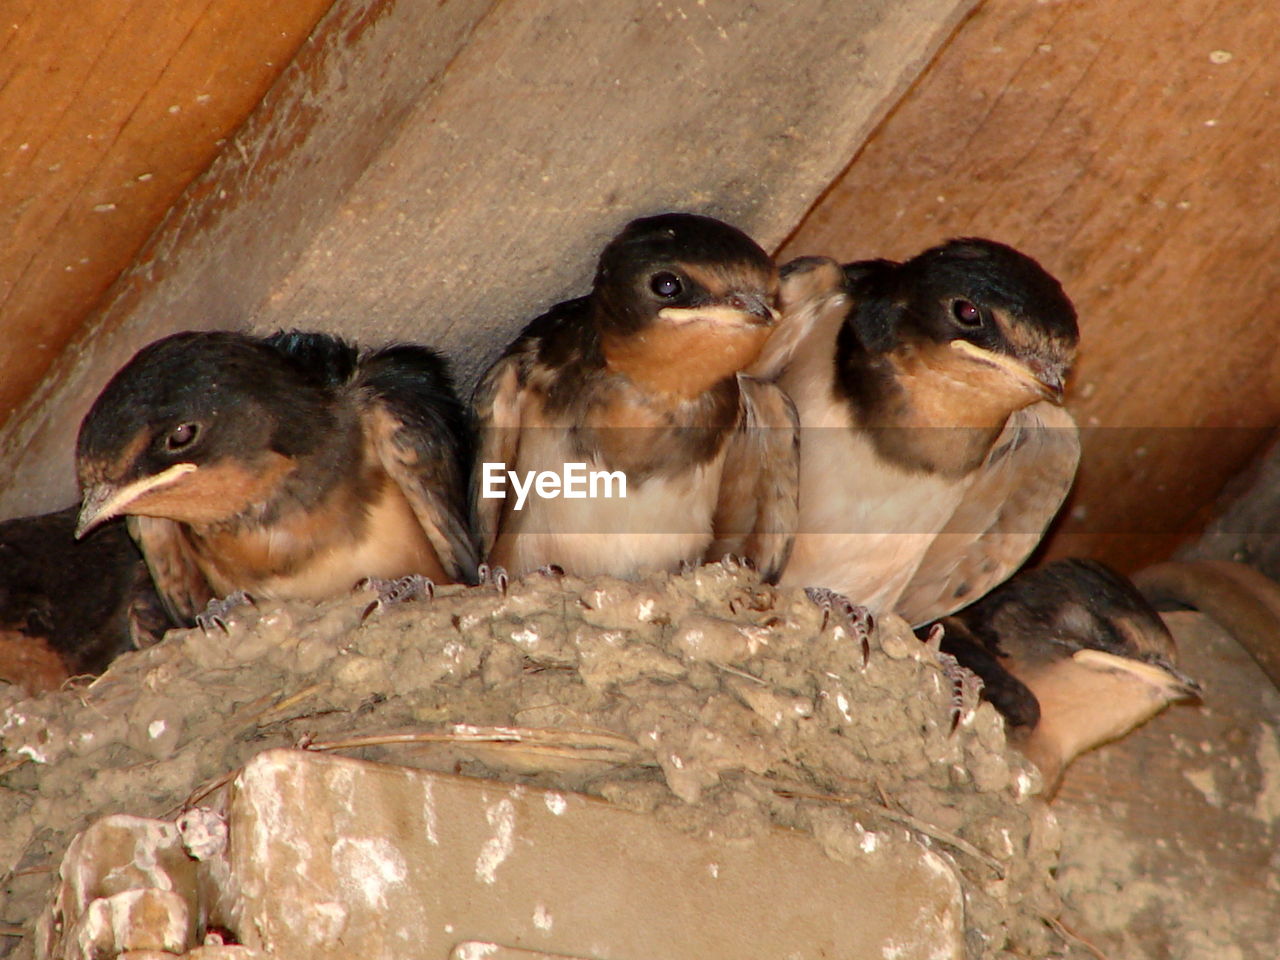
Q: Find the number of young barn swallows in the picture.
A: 5